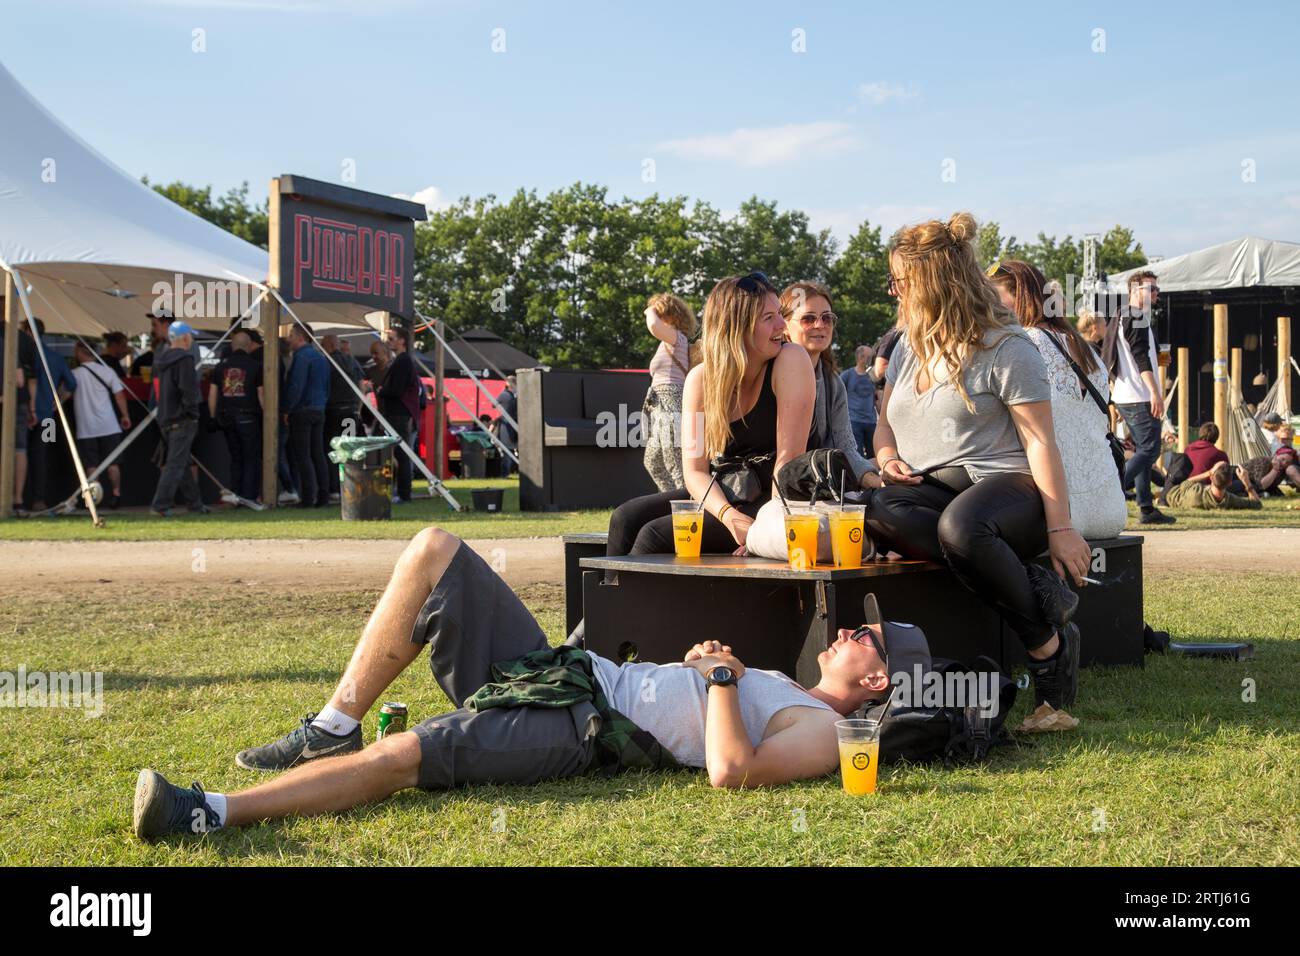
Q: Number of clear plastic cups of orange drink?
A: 4